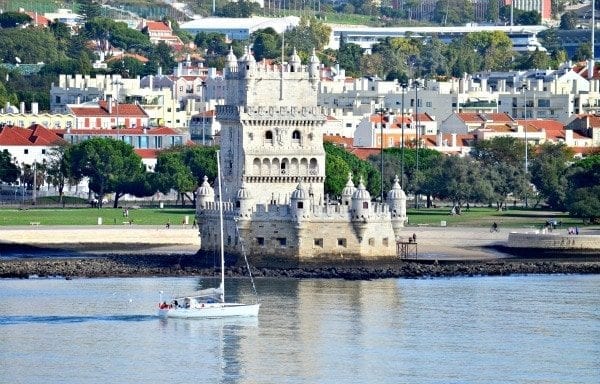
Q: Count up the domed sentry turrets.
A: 10